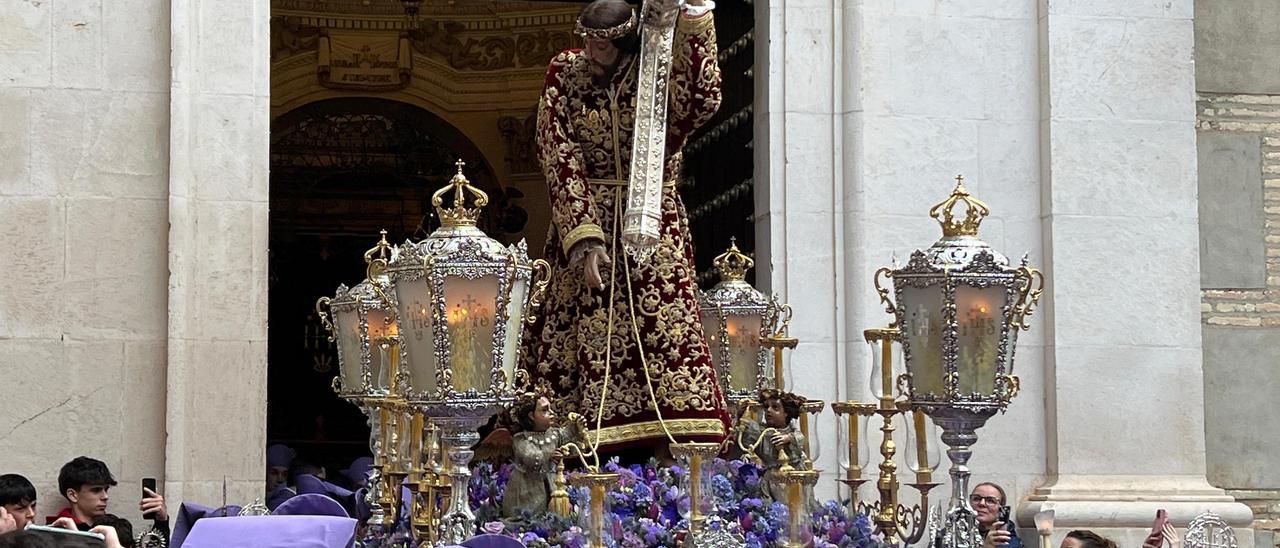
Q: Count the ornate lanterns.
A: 4